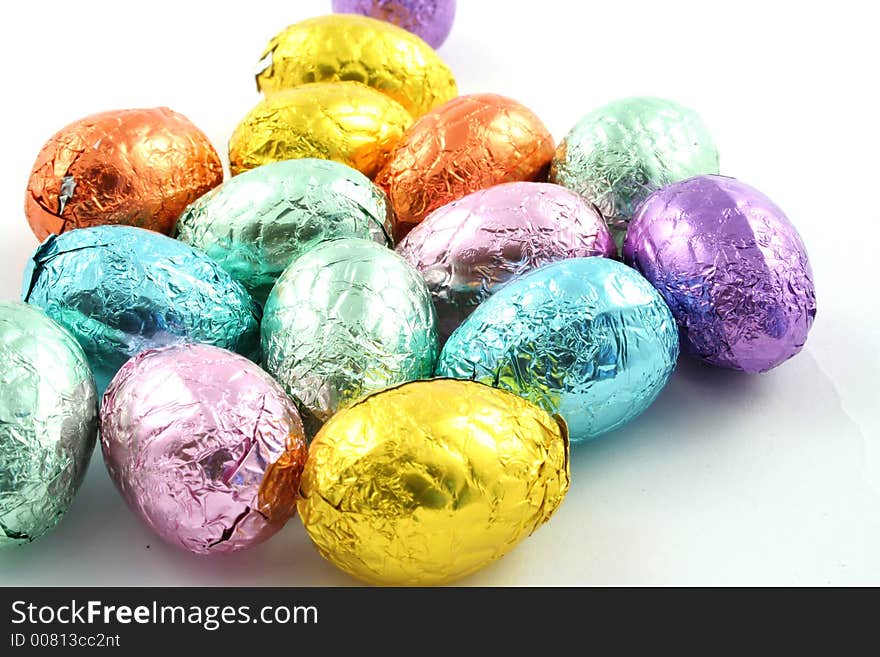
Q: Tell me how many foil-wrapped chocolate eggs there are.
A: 15